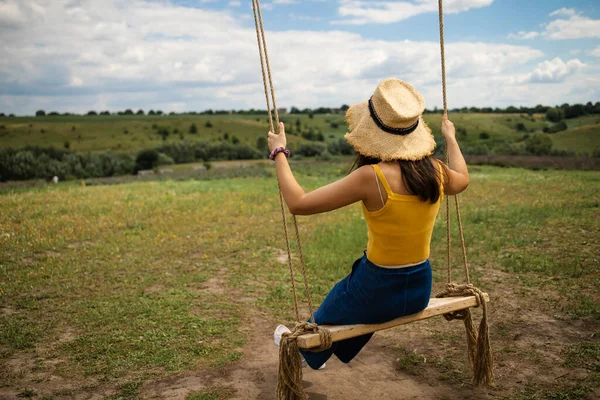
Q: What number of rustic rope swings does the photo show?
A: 1